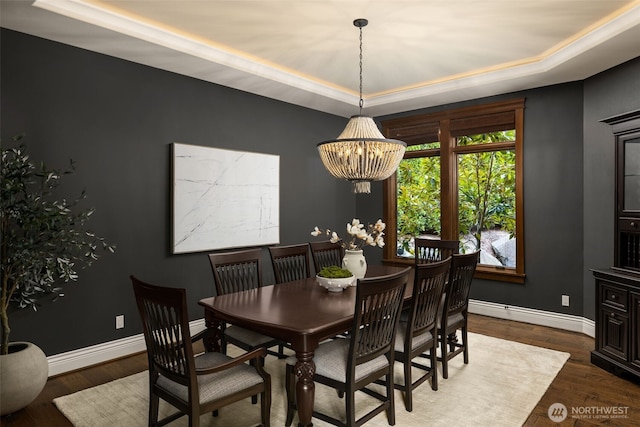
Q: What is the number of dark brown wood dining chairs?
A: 8